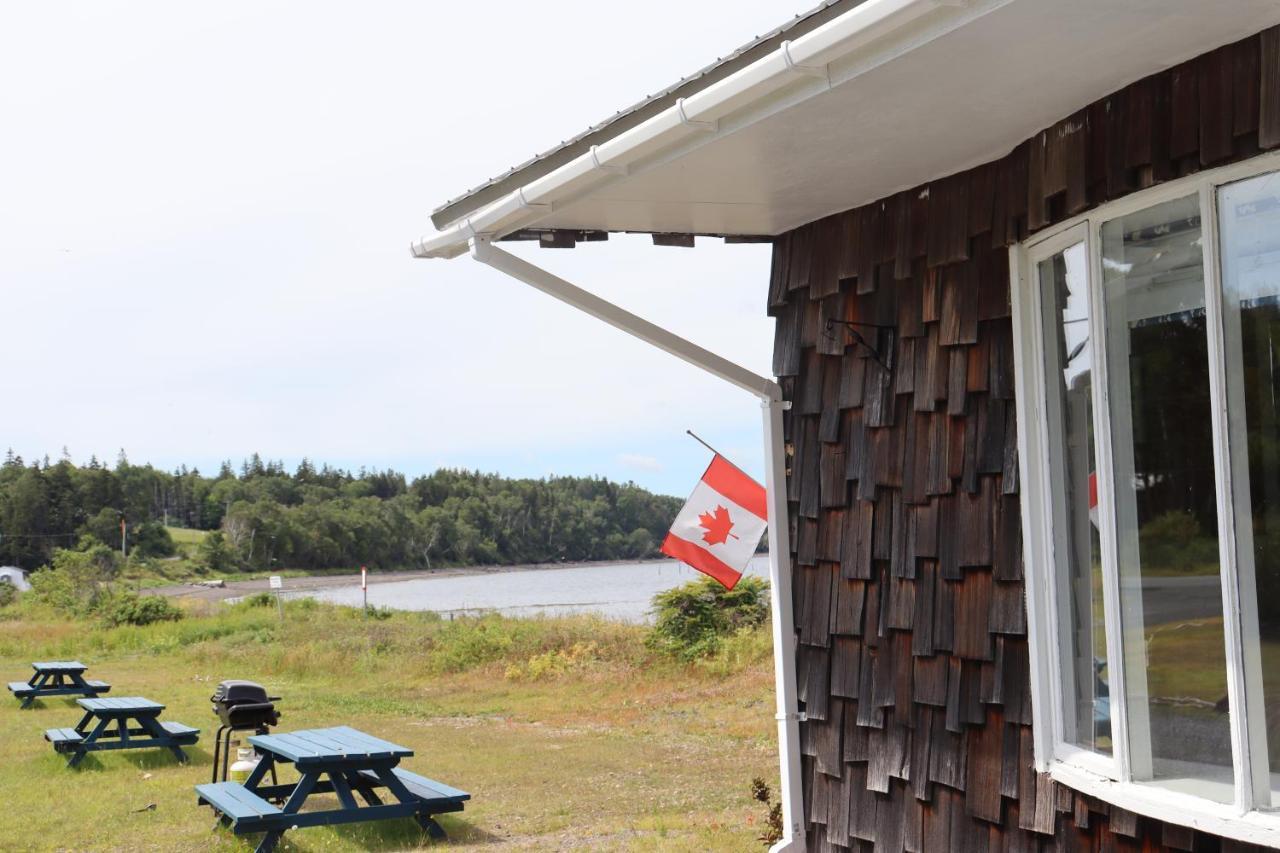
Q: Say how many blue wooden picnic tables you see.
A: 3